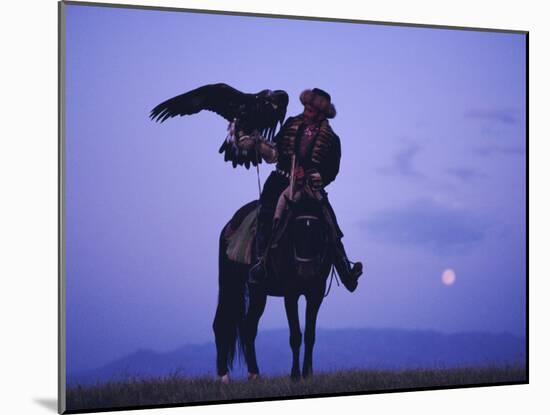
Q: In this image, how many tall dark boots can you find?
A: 2